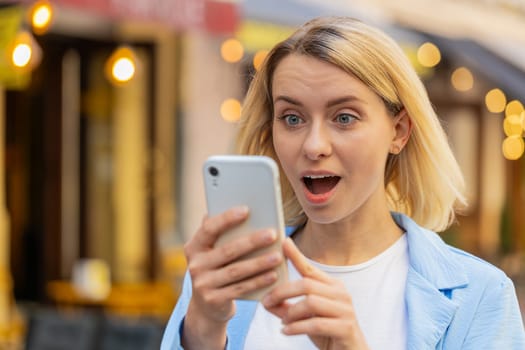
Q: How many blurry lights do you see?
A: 12